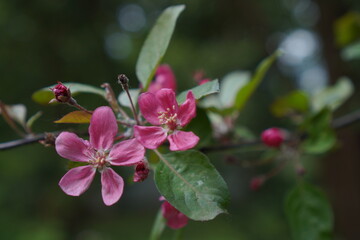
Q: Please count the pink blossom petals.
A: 10